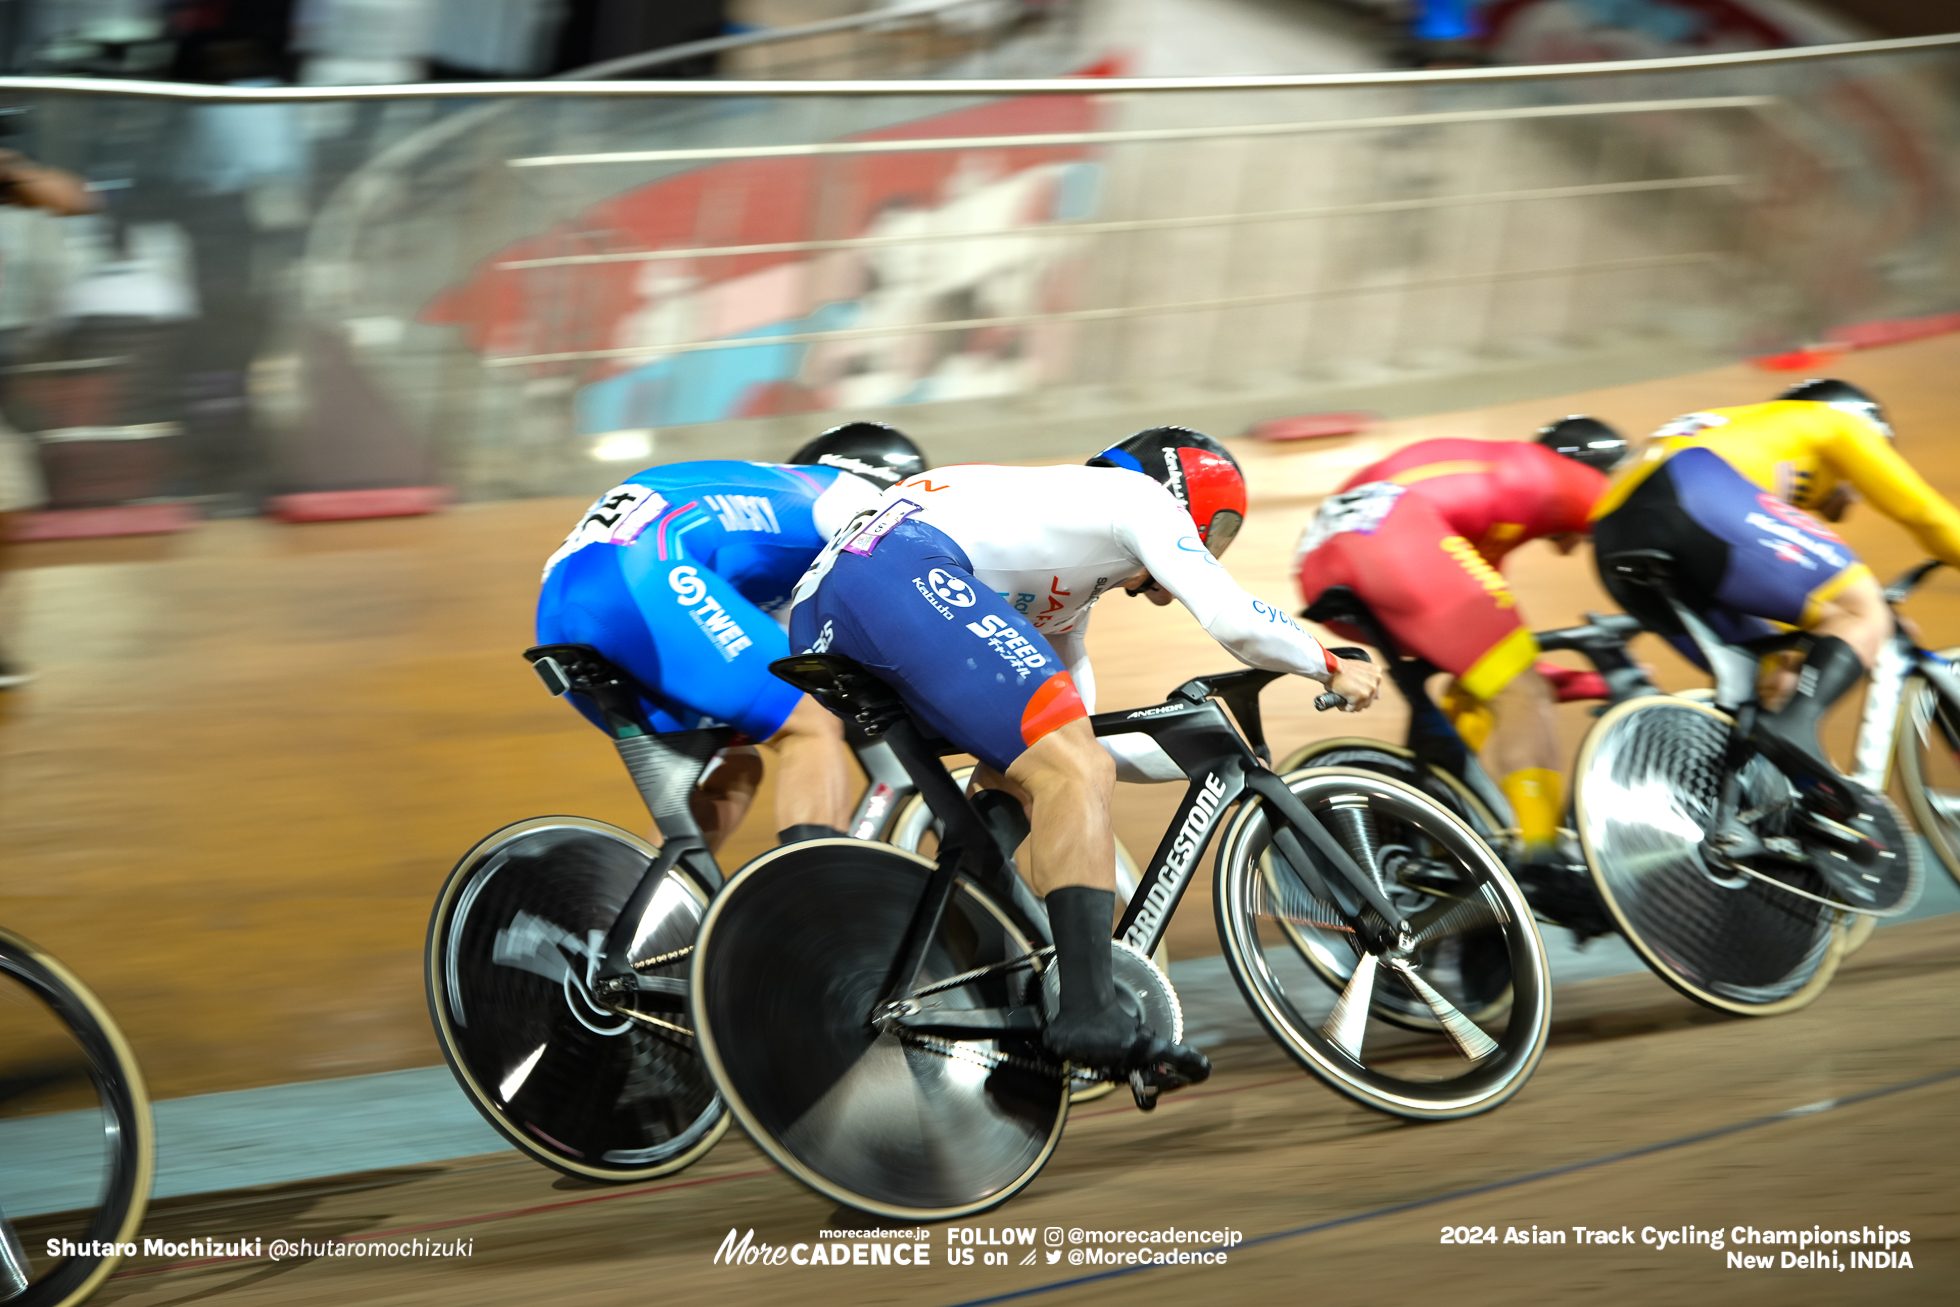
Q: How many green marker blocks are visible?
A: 0